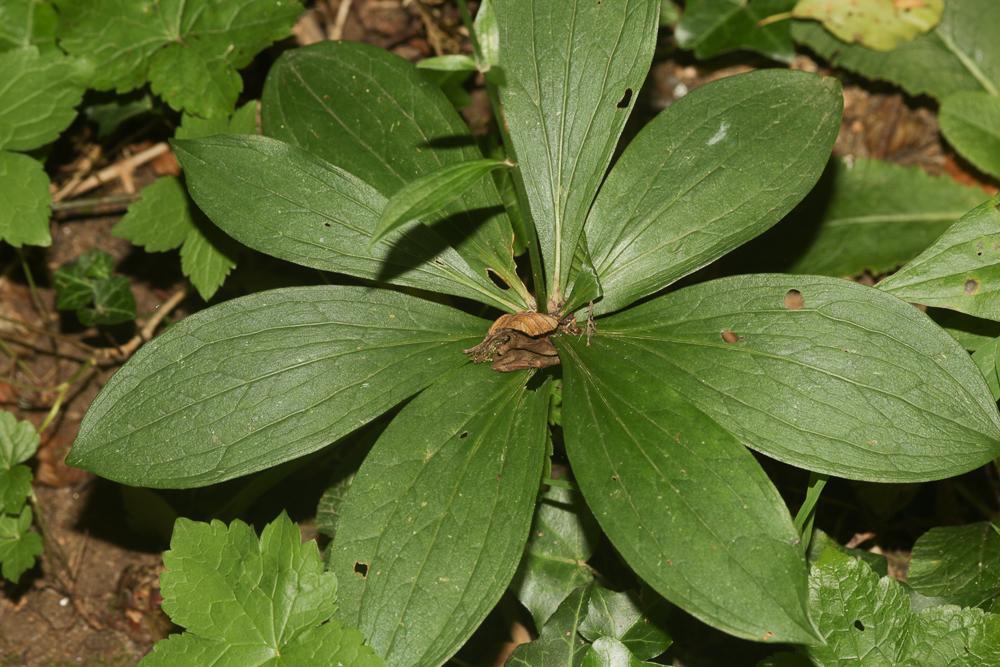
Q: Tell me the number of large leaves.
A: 8